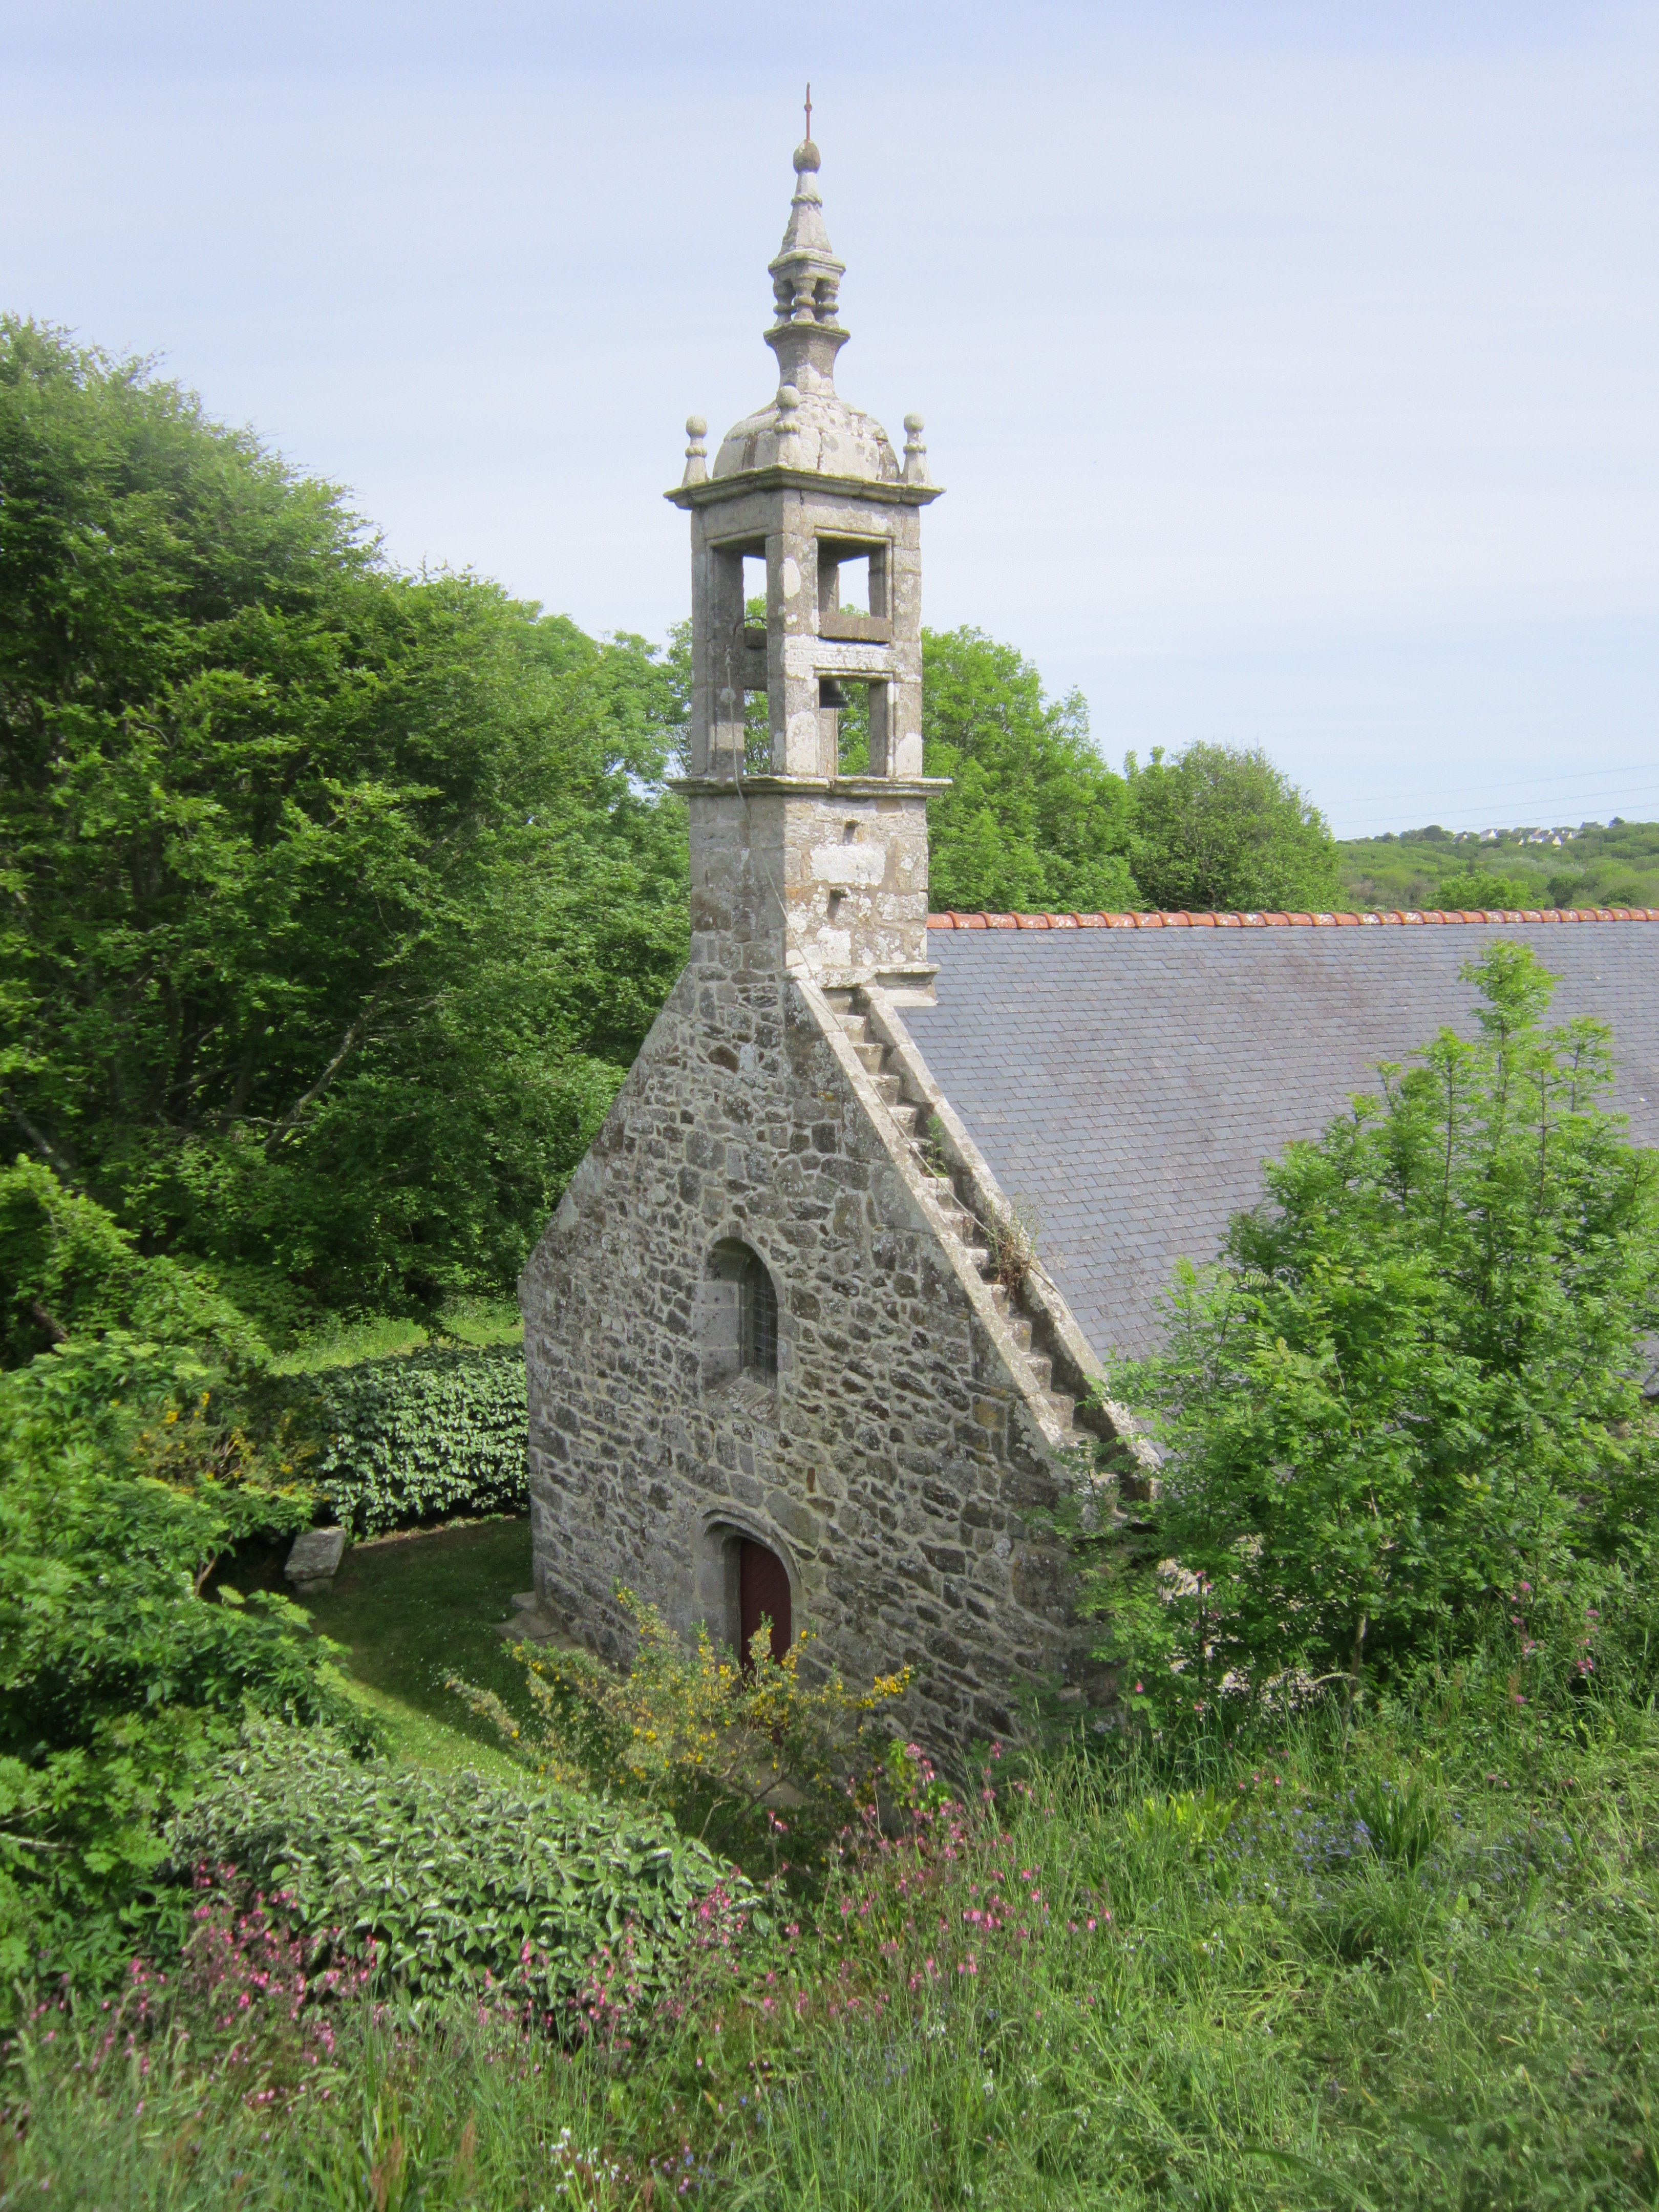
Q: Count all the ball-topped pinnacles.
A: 3